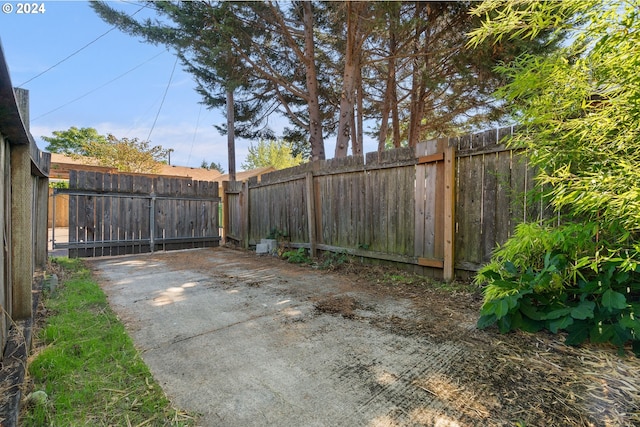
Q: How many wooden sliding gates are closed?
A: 1